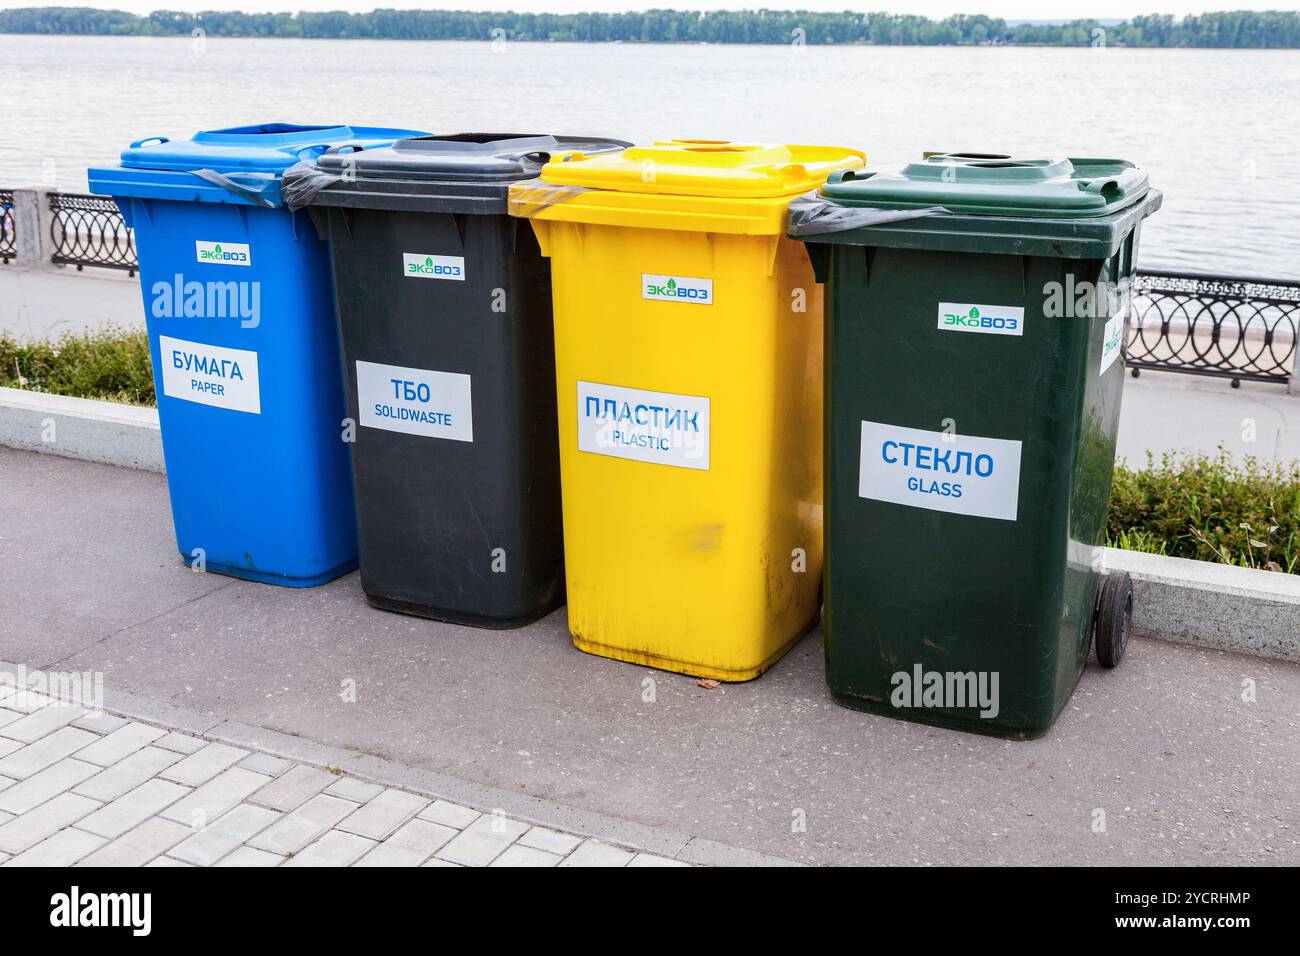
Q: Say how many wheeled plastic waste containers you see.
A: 4